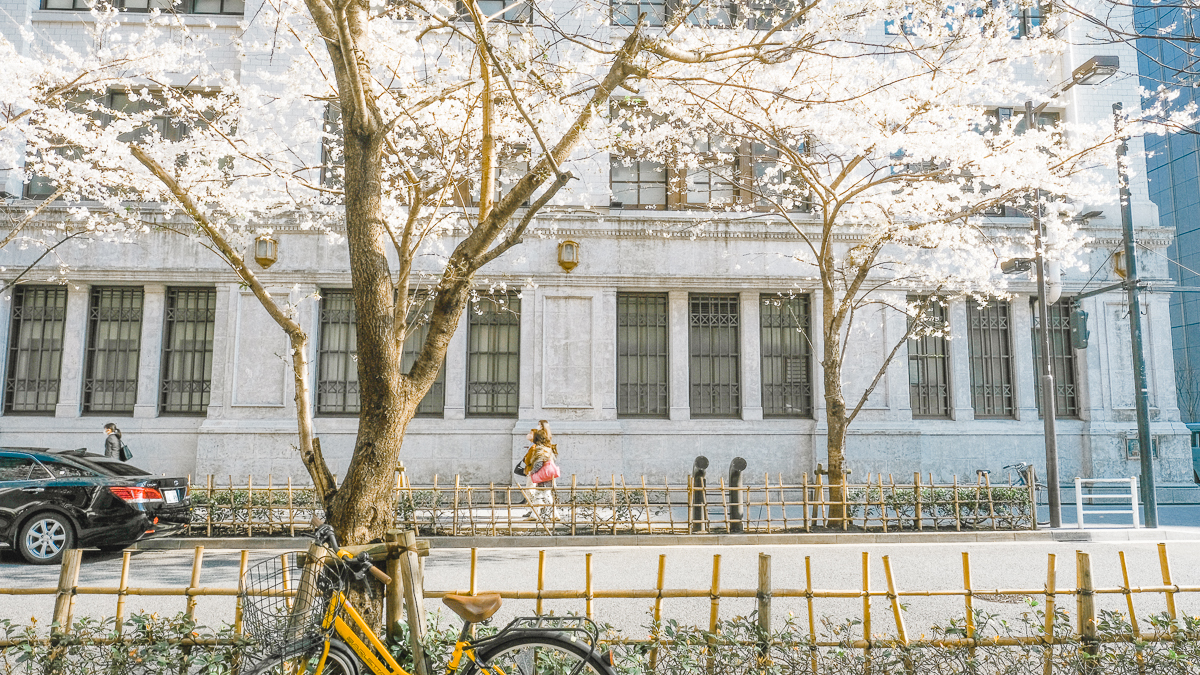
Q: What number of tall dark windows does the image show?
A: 12